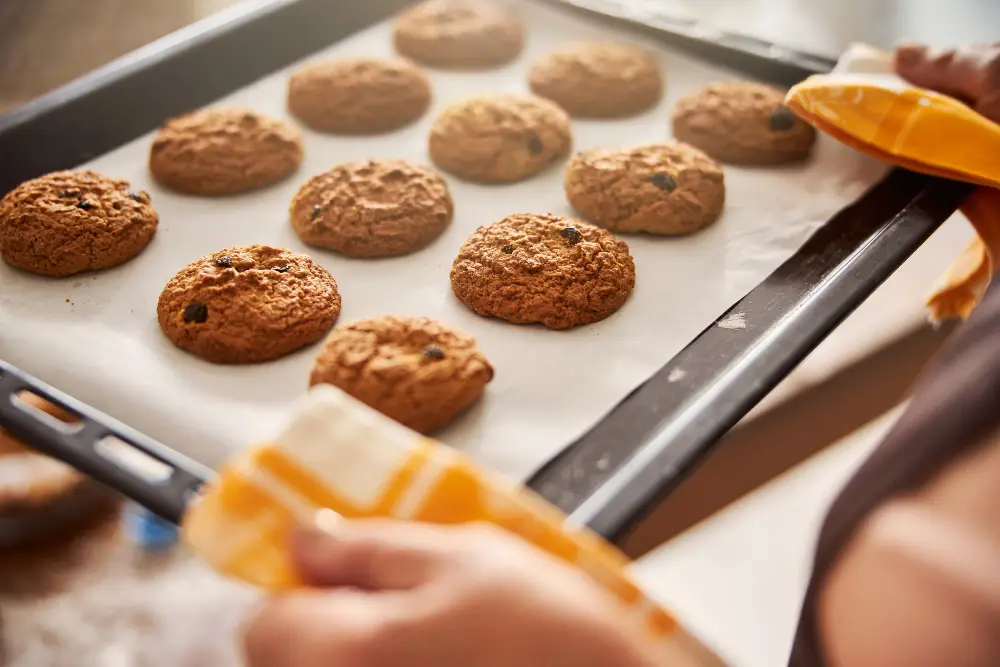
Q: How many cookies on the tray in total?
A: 12